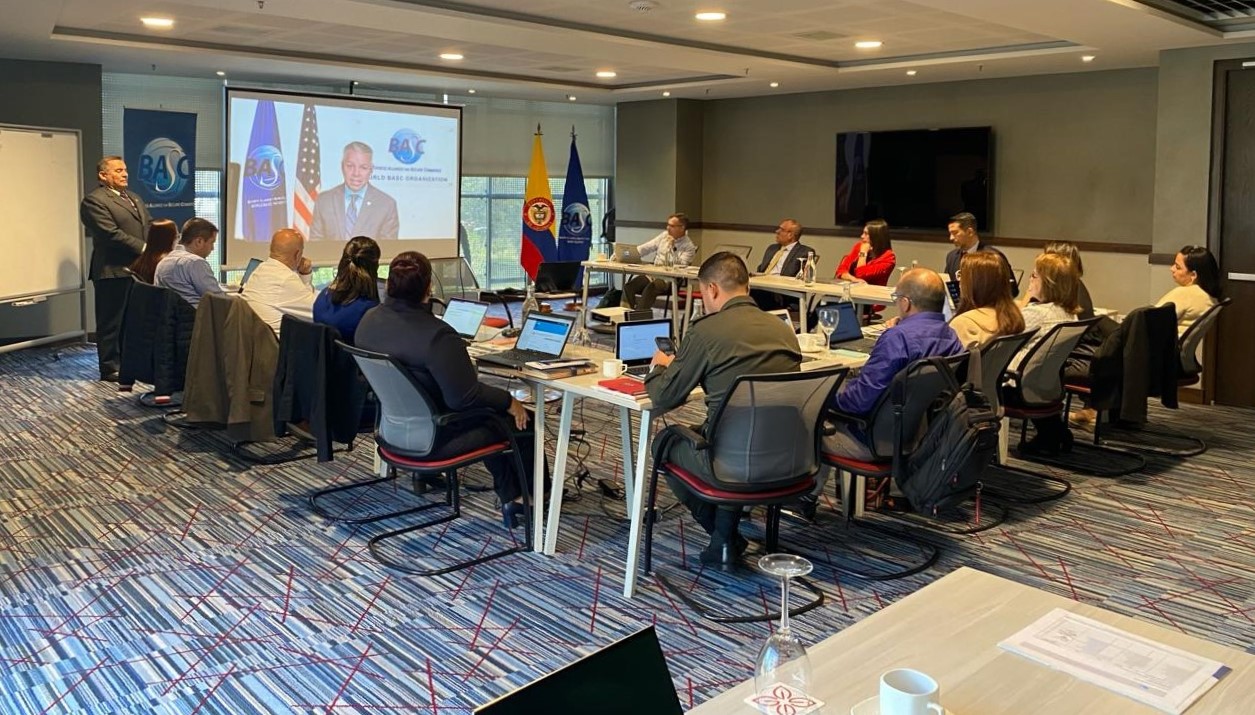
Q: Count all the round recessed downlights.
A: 13